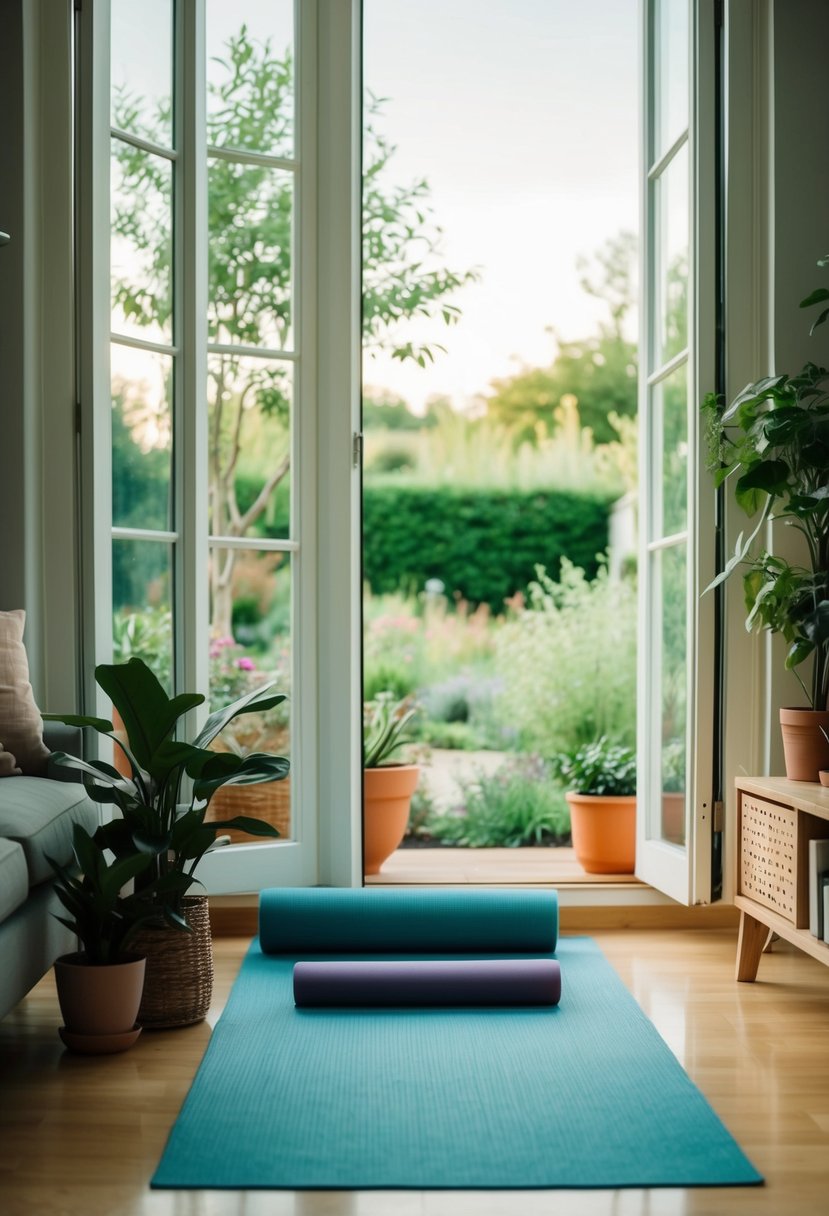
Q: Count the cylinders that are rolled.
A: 2